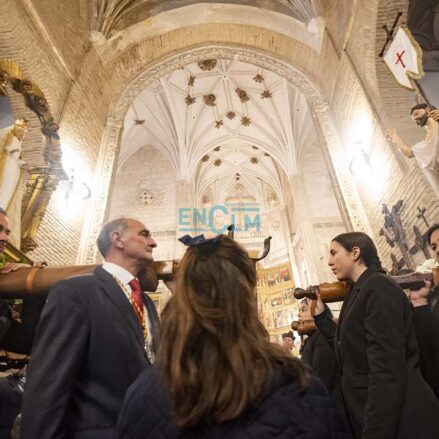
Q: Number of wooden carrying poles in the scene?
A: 3